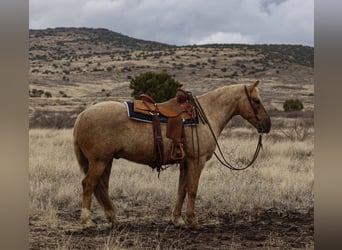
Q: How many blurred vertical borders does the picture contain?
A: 2